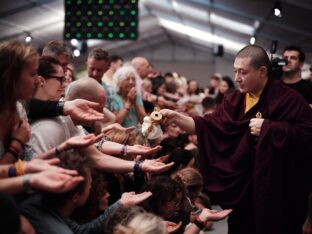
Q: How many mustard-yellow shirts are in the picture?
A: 1